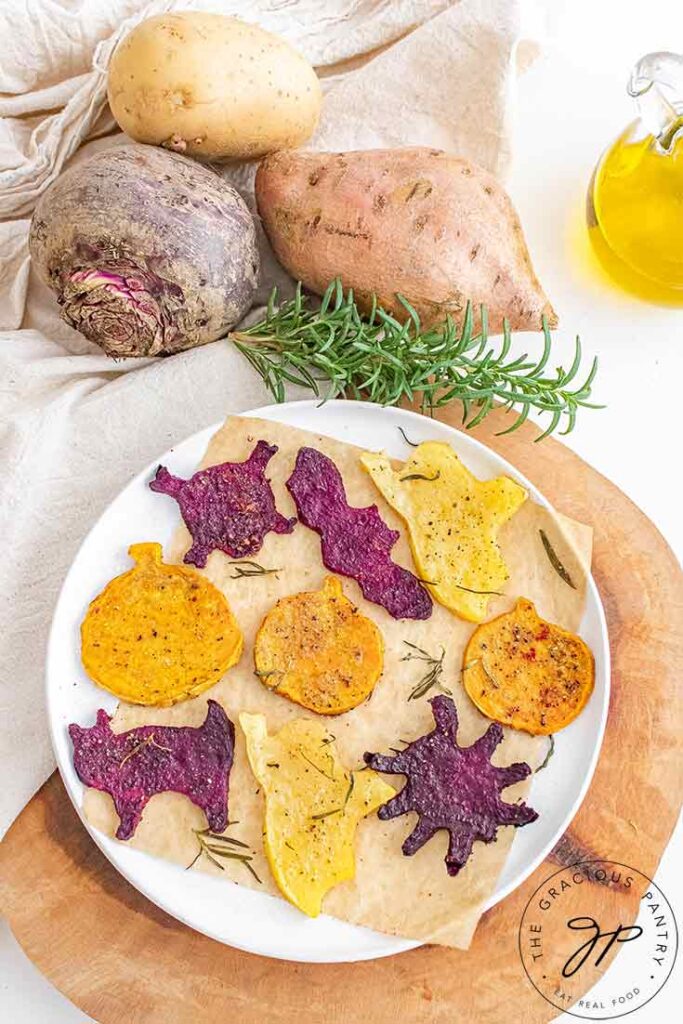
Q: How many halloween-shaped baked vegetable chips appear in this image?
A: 9